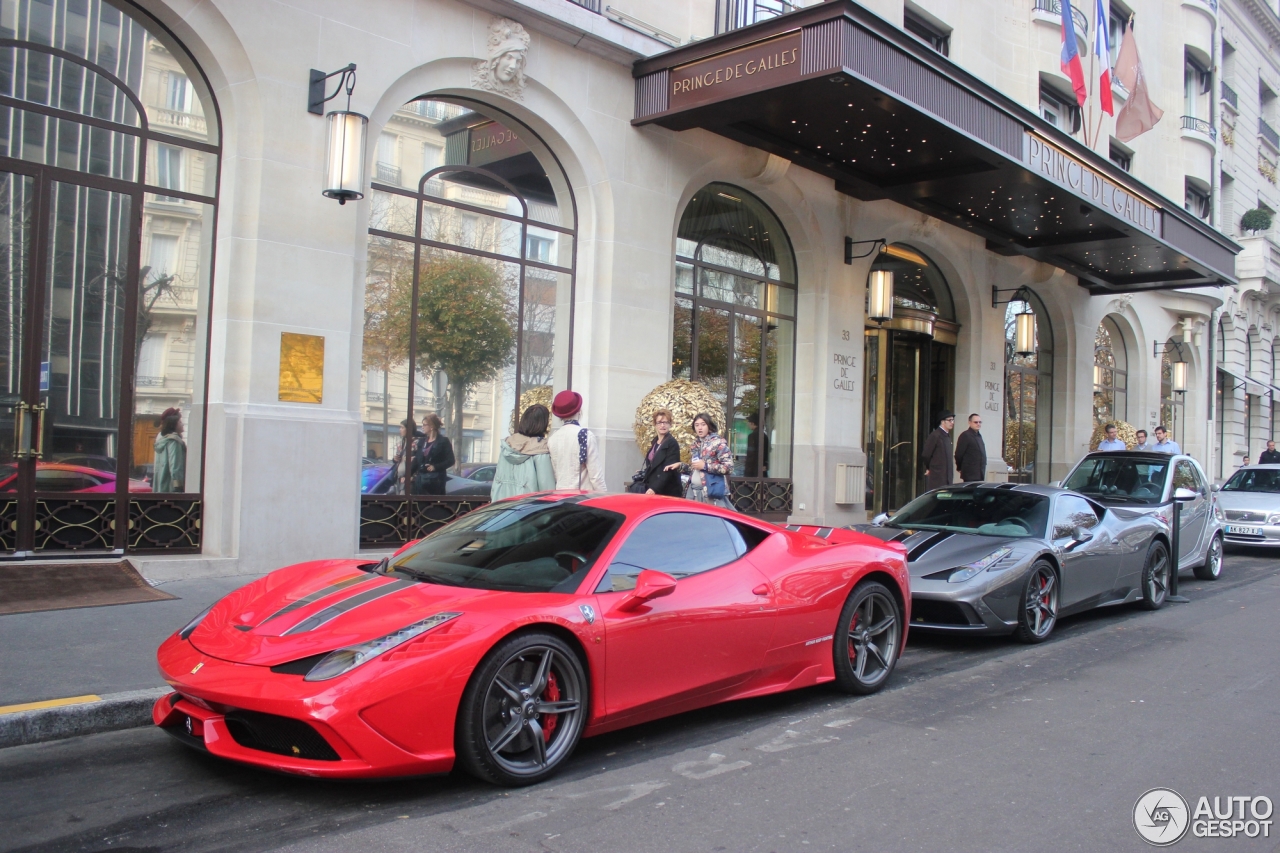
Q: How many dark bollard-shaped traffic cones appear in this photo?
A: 1